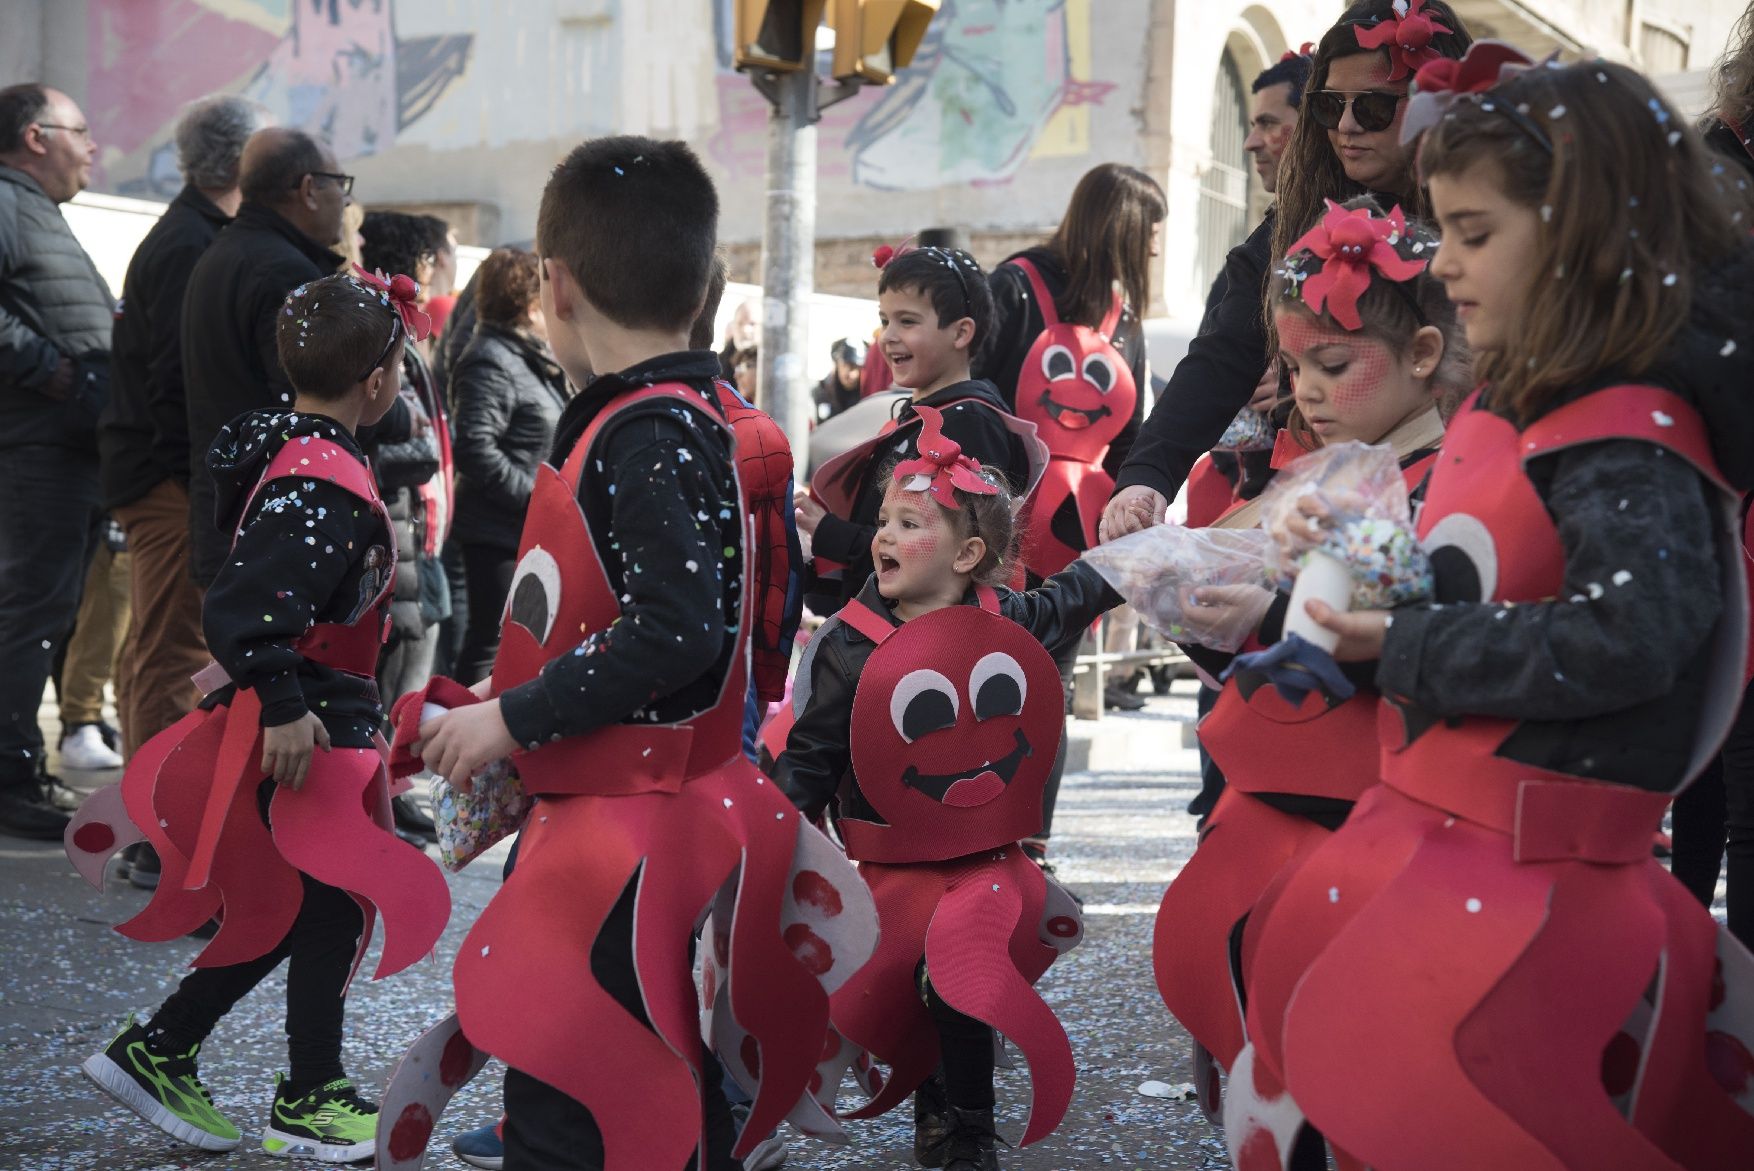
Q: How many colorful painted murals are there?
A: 2